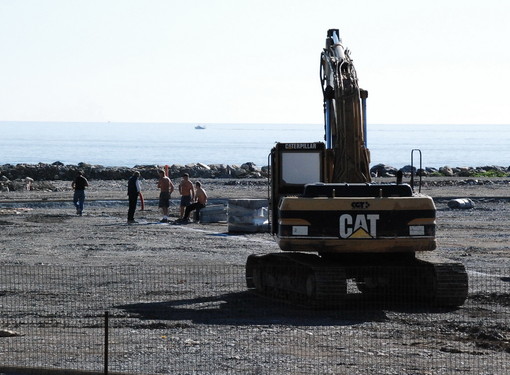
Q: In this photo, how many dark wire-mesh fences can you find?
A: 1